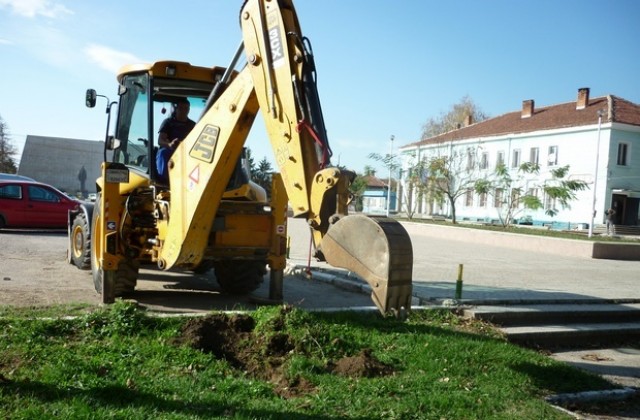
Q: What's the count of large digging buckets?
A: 1